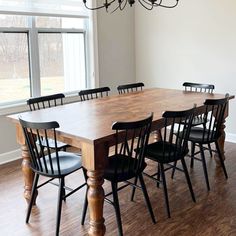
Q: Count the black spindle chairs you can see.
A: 8